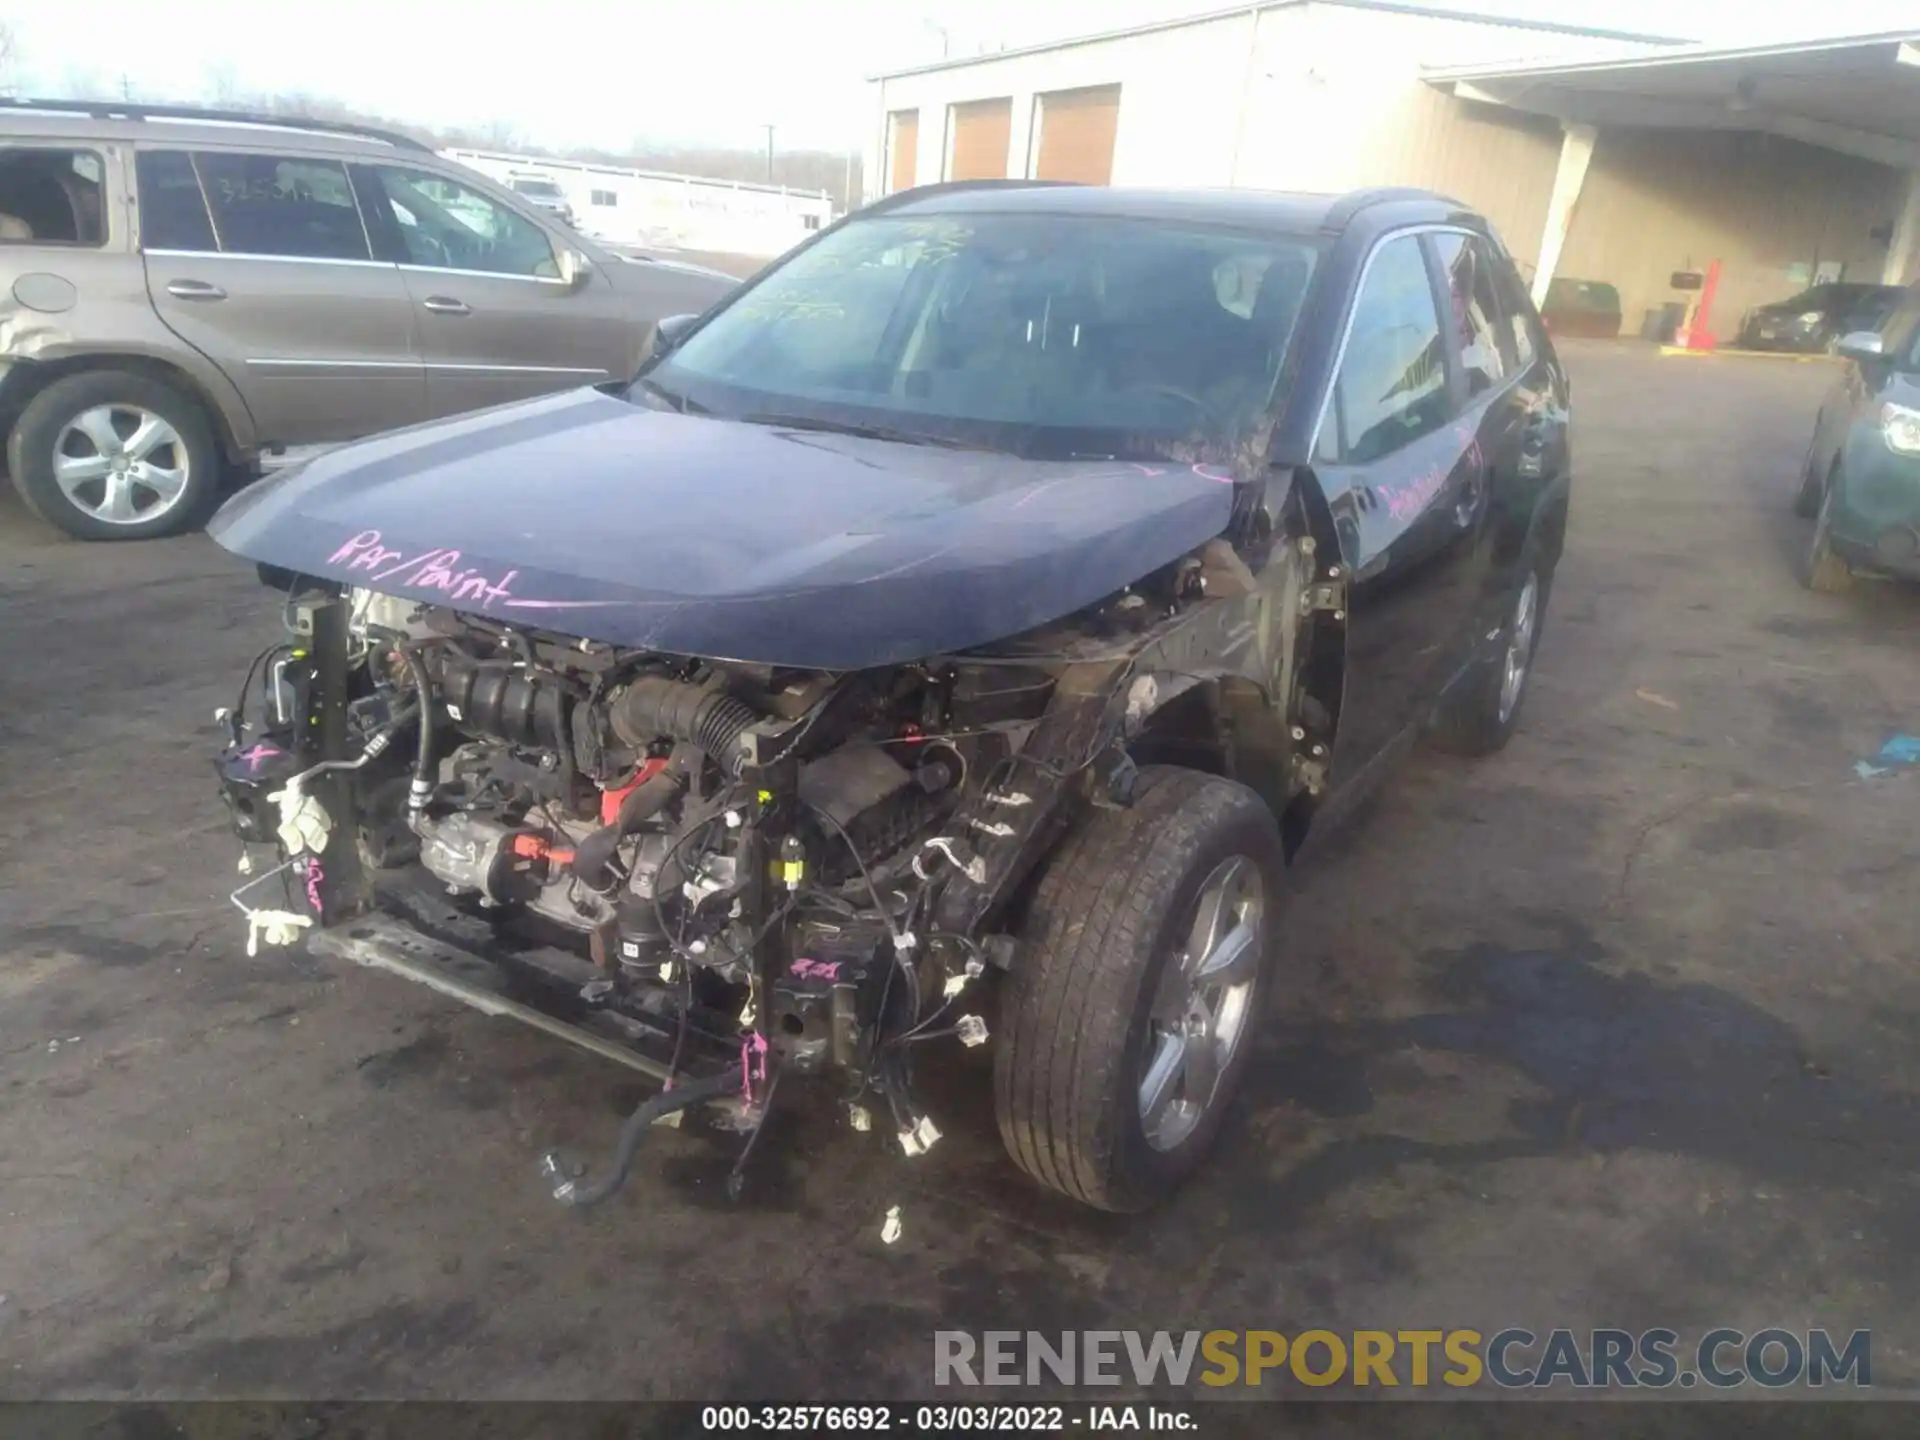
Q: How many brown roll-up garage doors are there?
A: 3